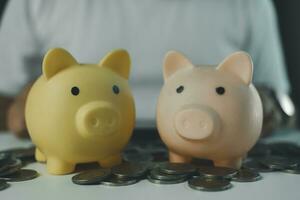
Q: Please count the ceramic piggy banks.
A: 2